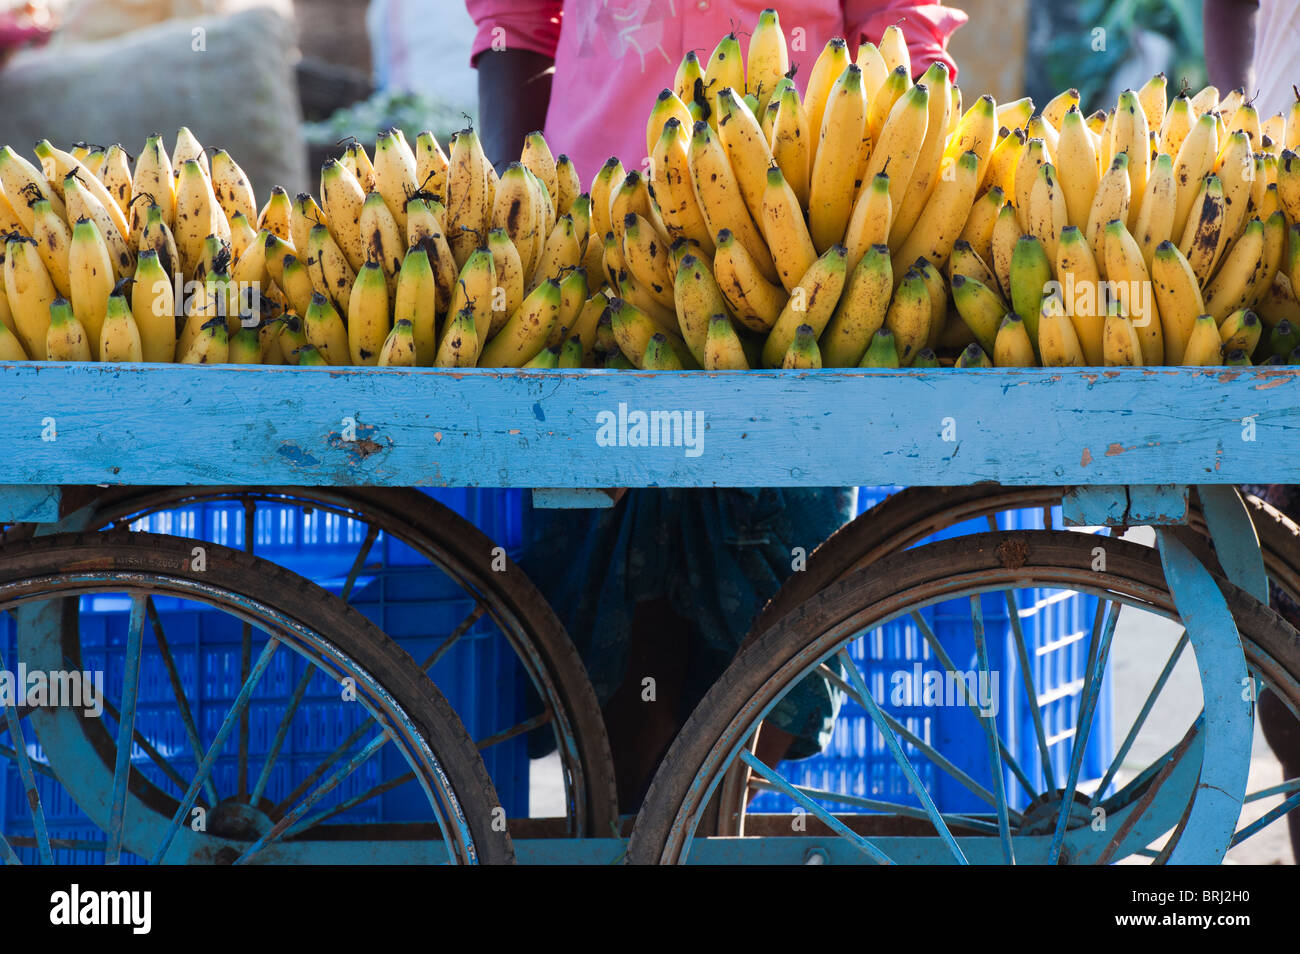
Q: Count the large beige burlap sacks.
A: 1